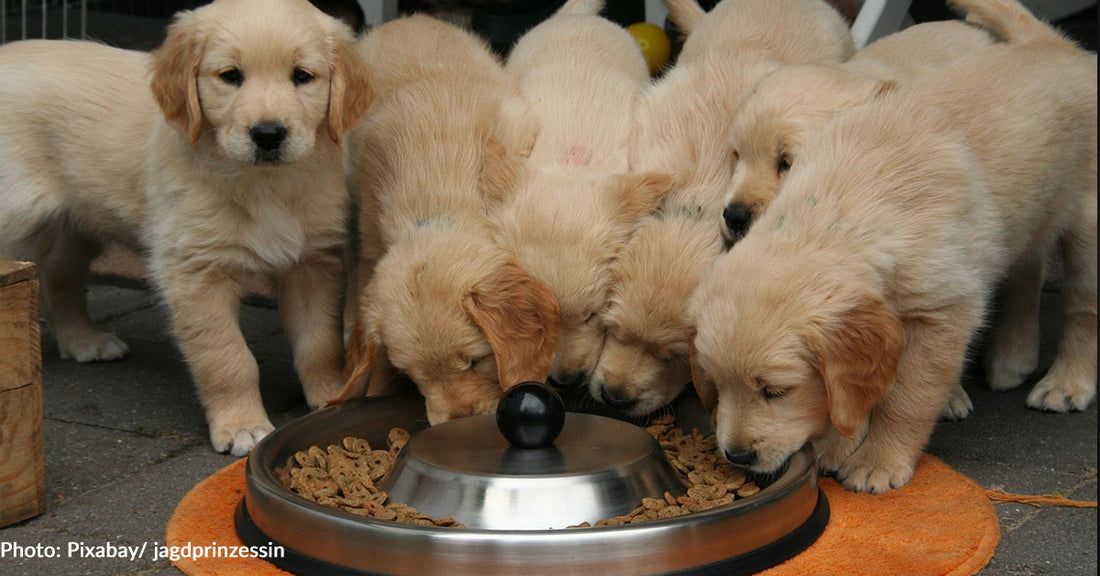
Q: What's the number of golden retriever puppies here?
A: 6